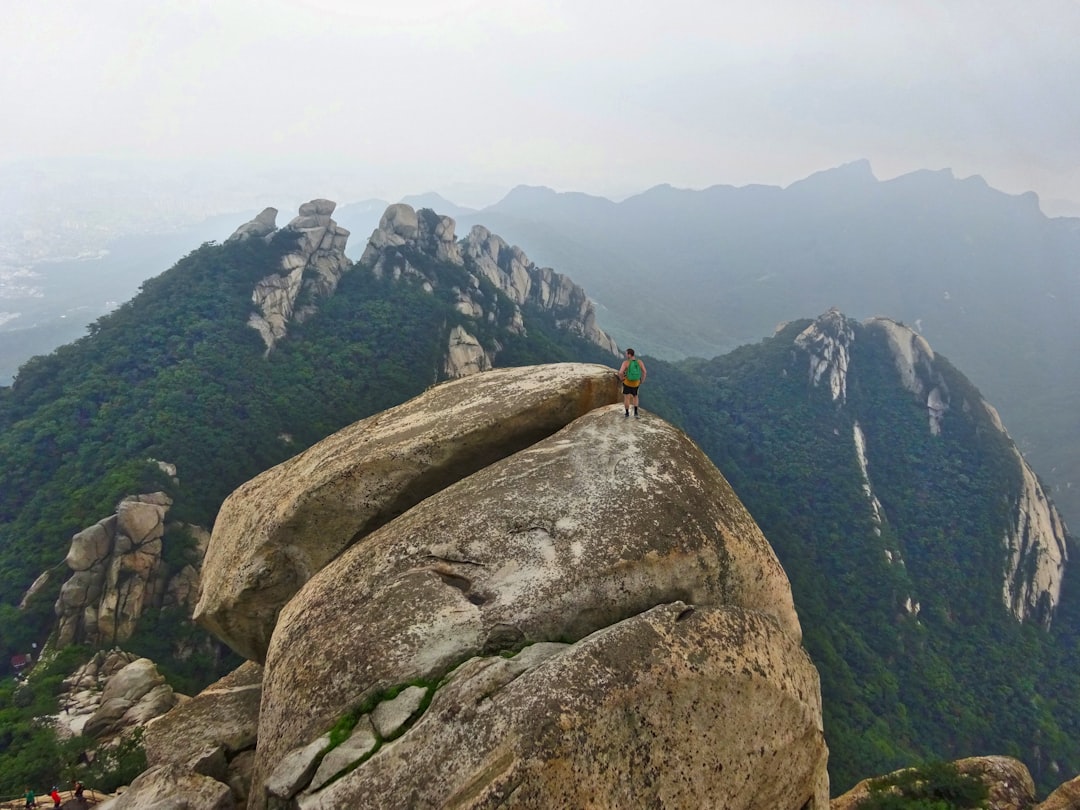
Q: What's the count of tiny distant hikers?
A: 3